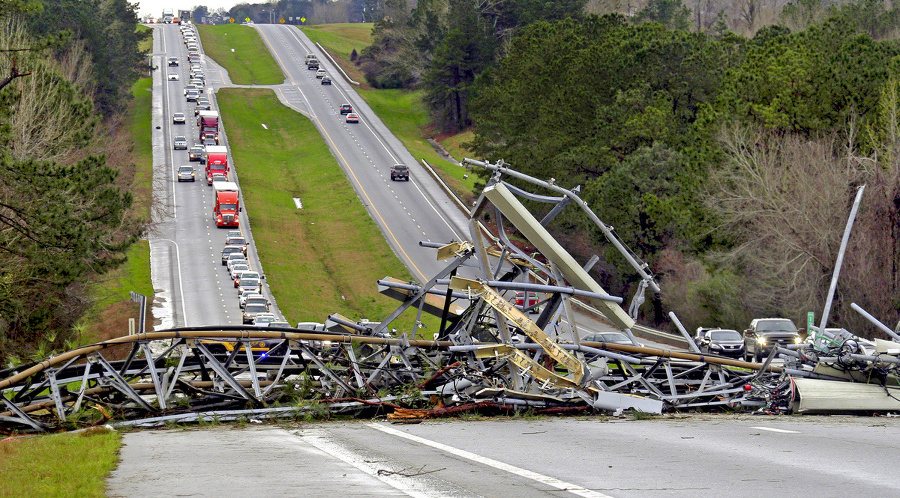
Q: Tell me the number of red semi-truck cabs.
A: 3